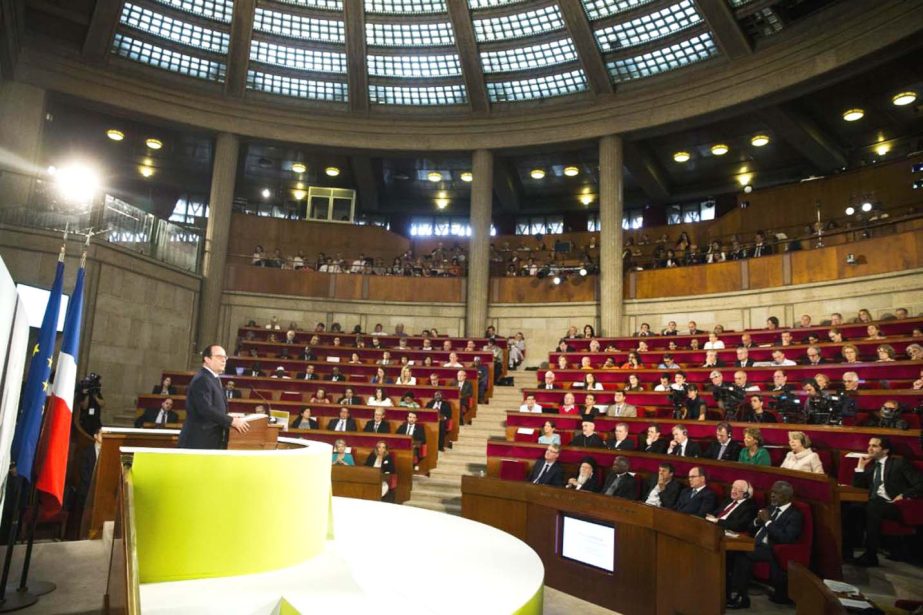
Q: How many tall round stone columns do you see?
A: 3